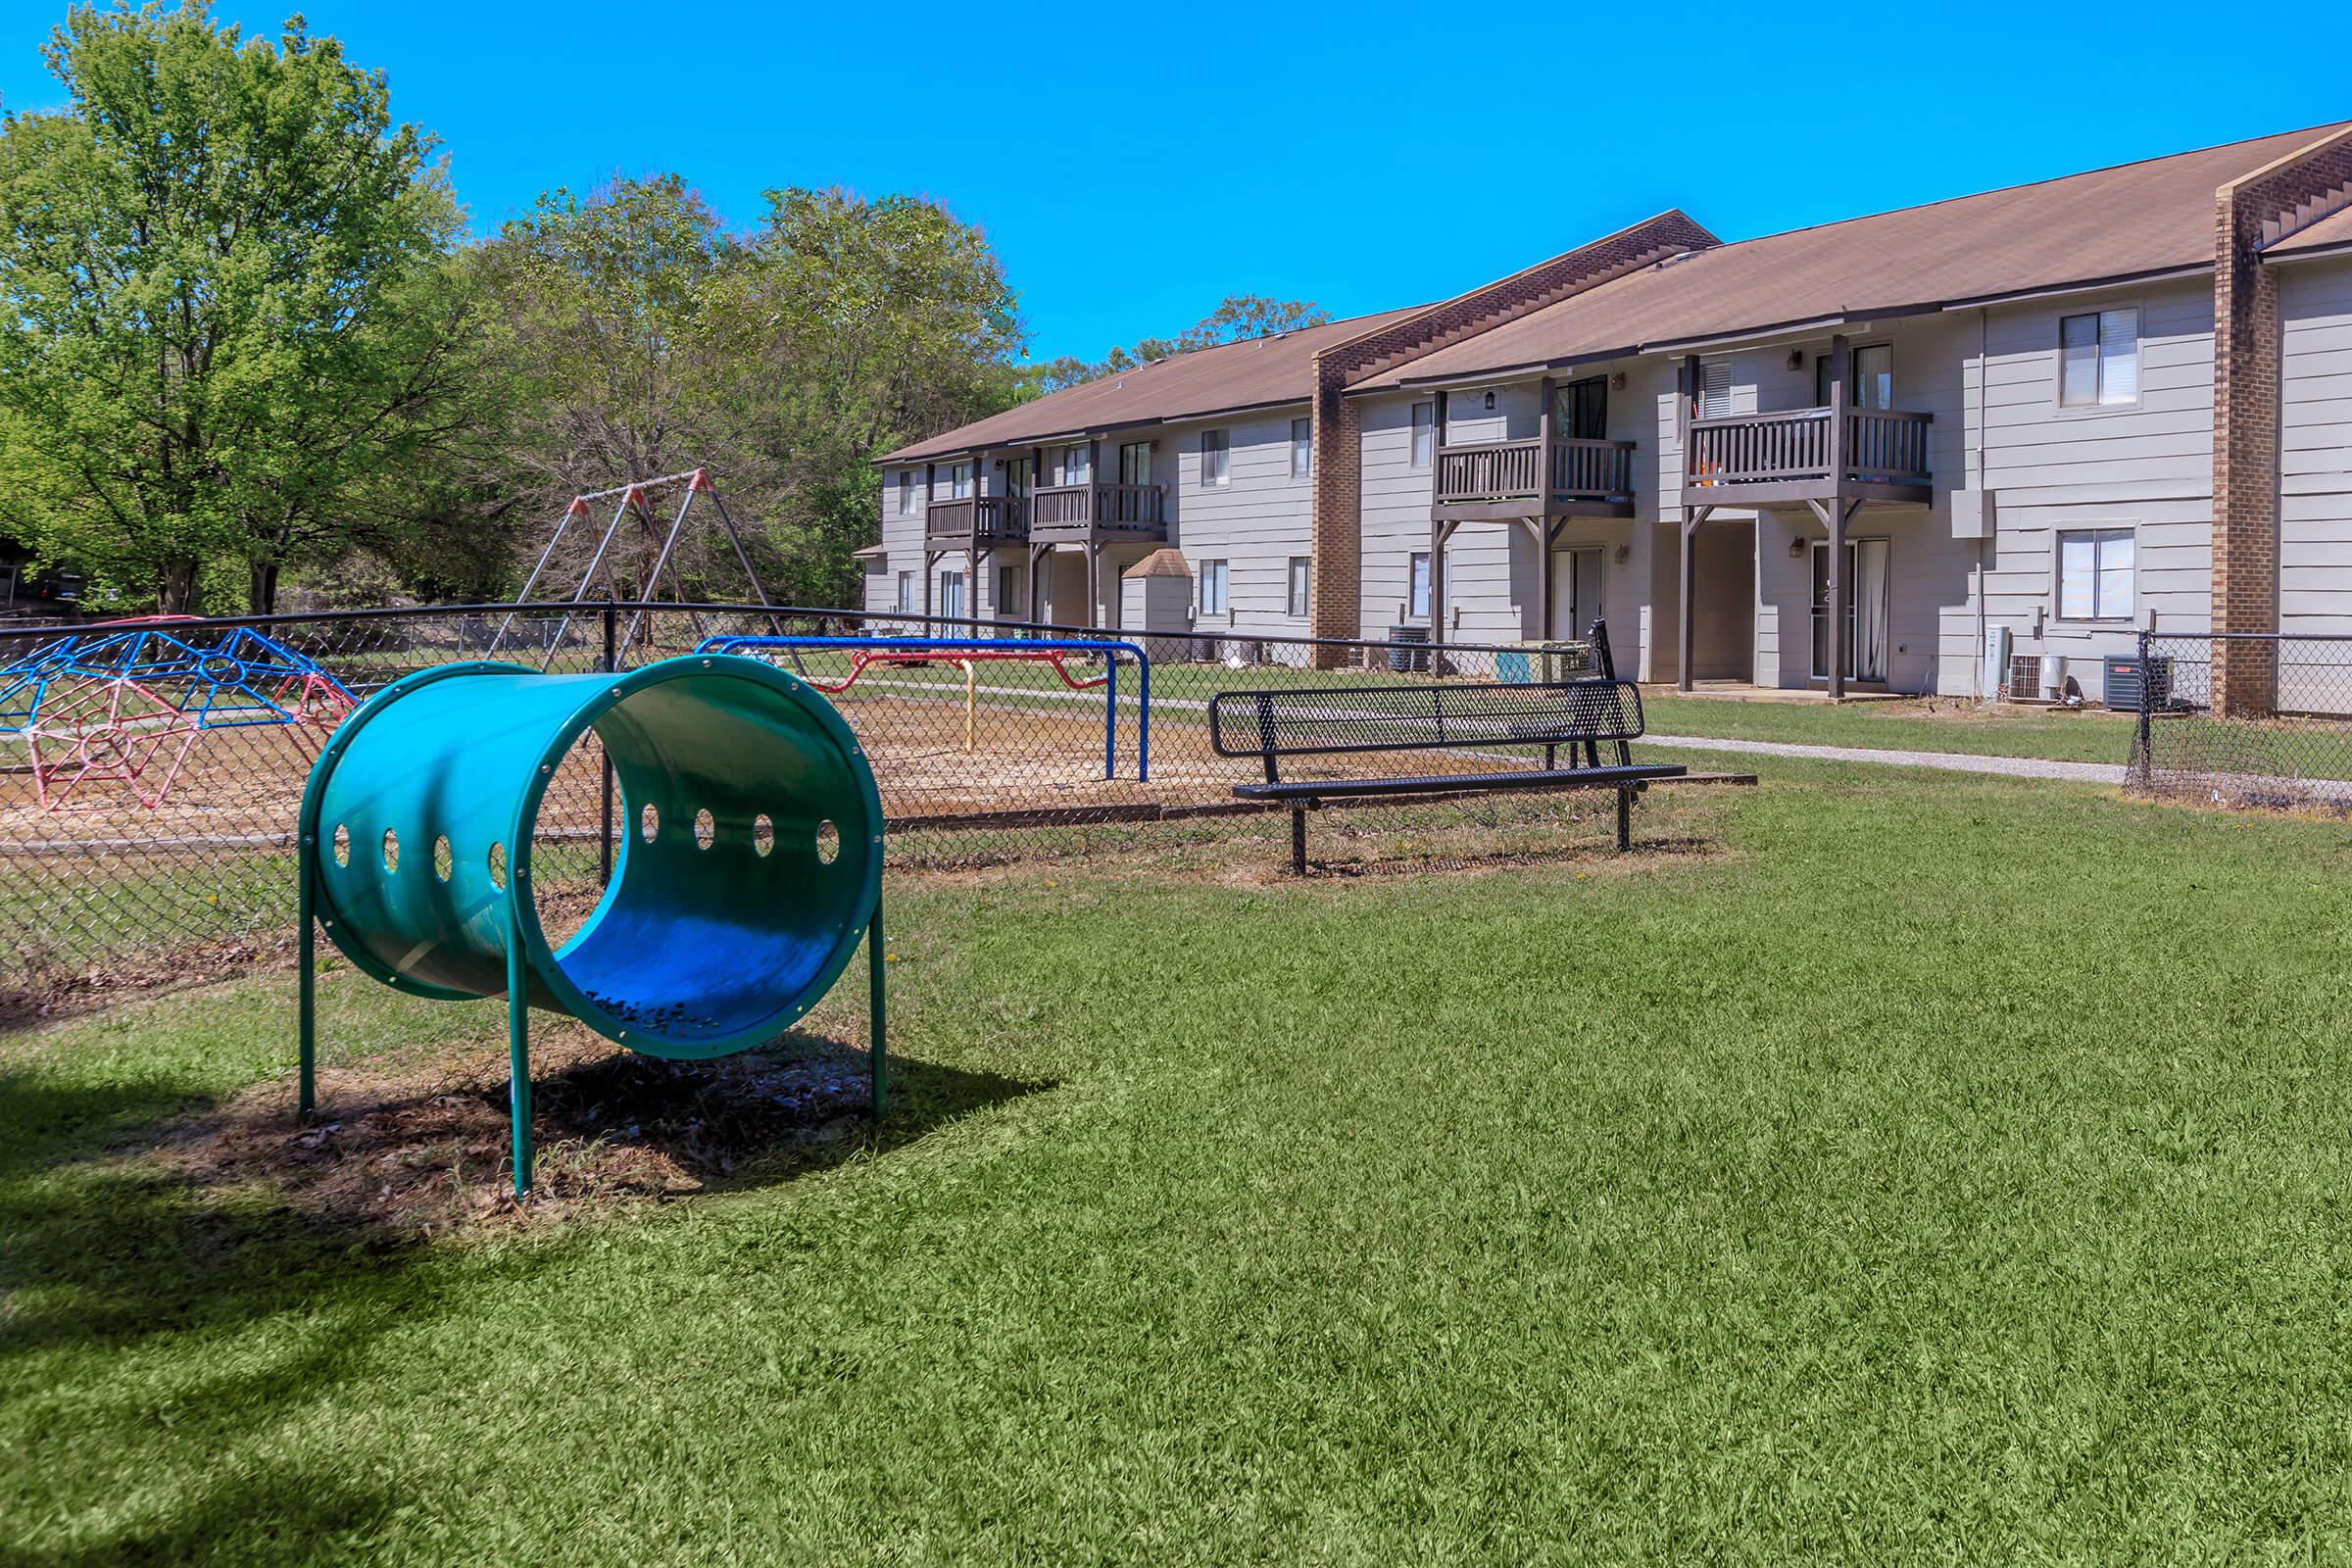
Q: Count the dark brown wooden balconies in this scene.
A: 4